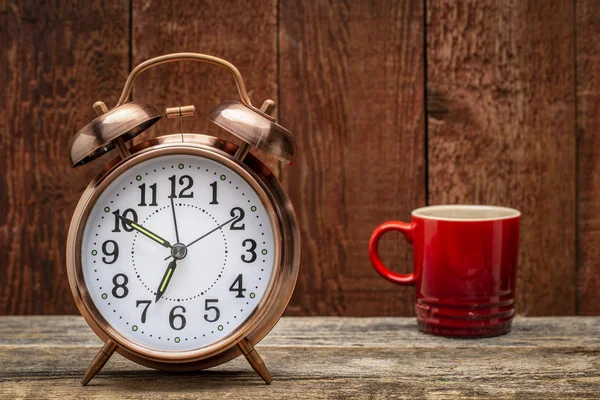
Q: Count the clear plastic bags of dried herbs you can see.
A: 0